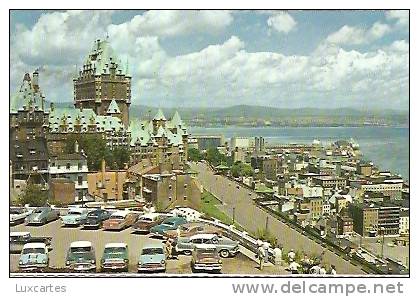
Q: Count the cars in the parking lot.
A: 15